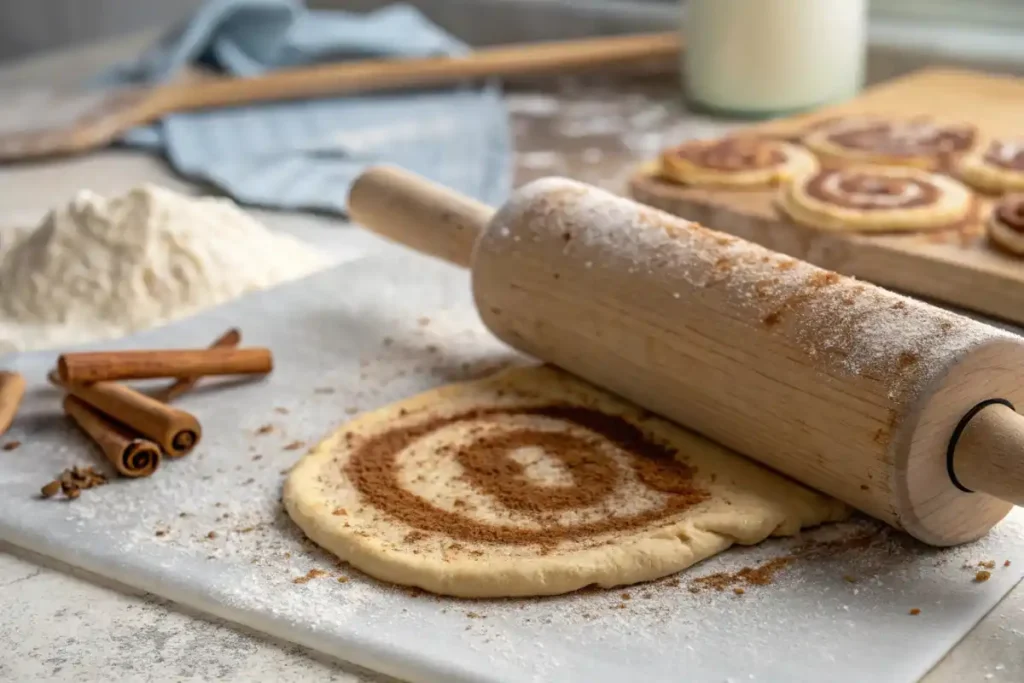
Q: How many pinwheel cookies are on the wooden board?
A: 5